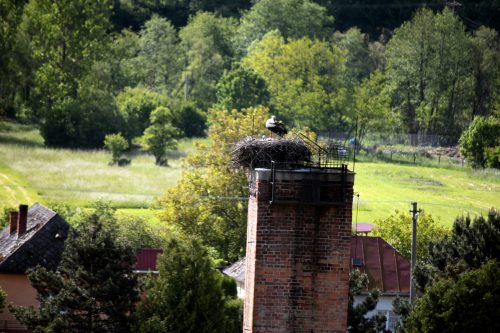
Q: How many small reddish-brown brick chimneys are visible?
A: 2